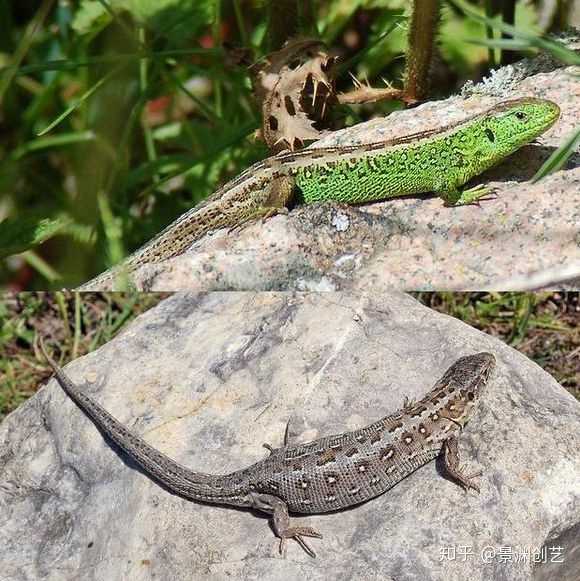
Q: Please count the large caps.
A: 0